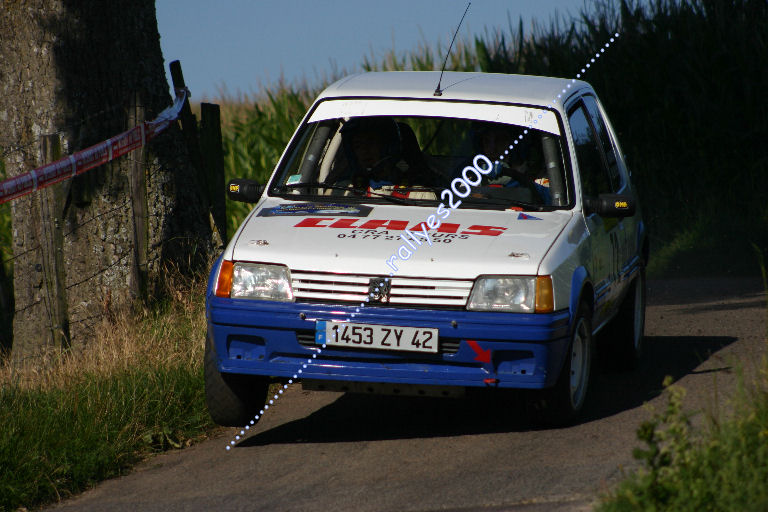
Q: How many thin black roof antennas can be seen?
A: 1